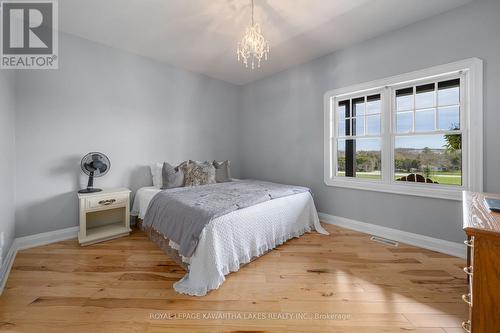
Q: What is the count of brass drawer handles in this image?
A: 4